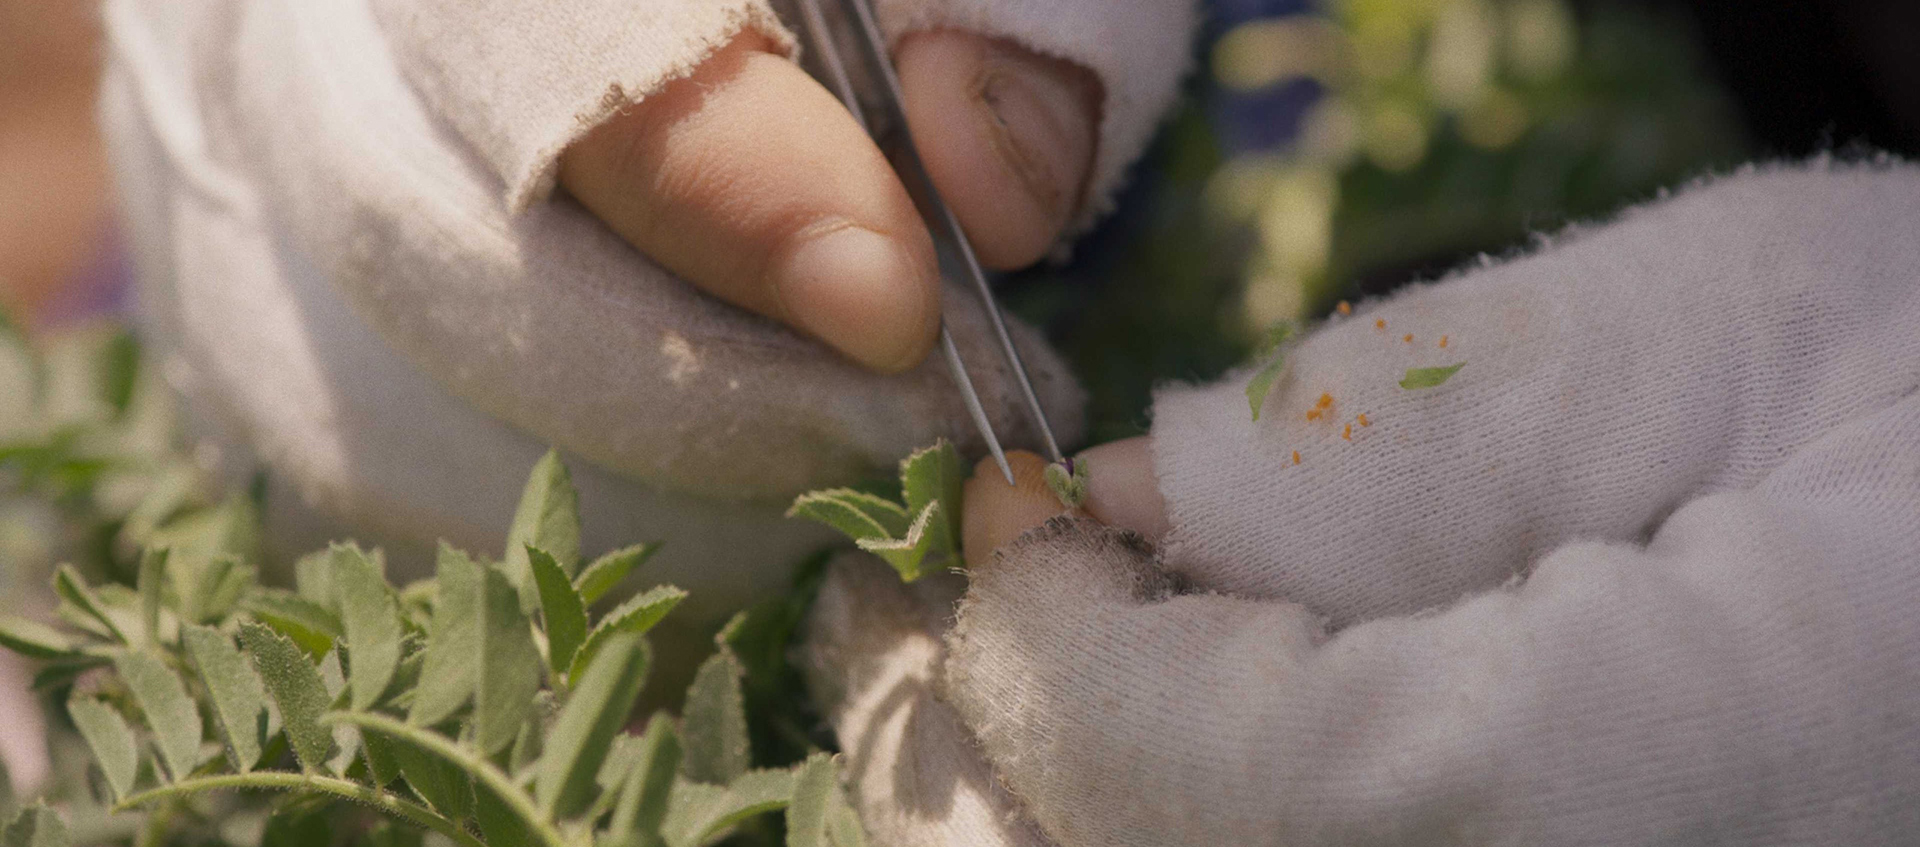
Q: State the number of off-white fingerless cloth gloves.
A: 2